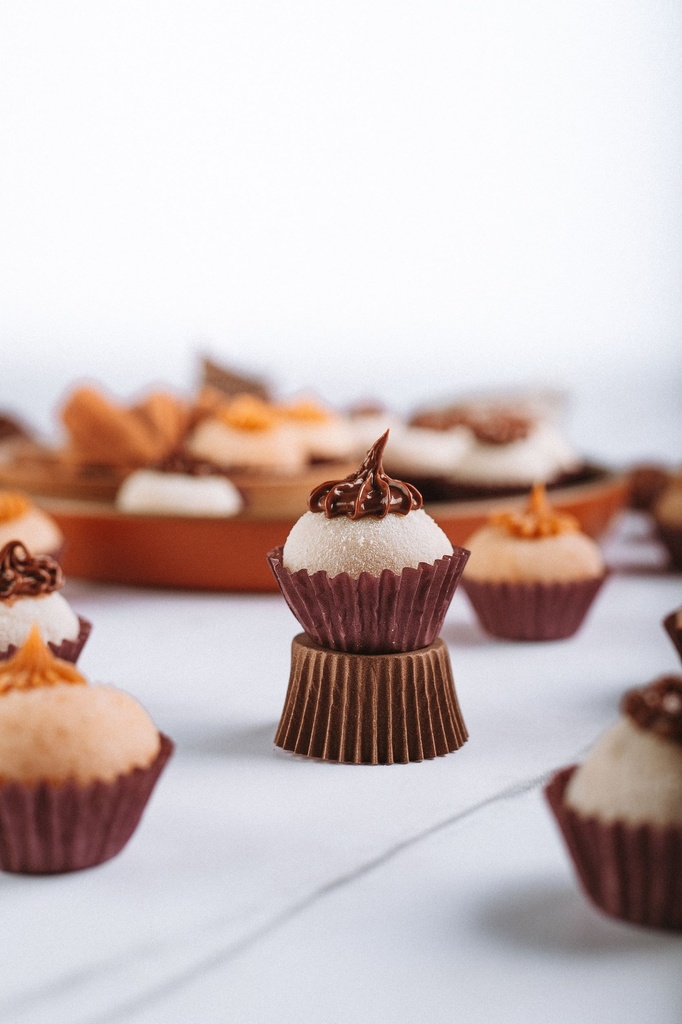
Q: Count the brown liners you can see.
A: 1